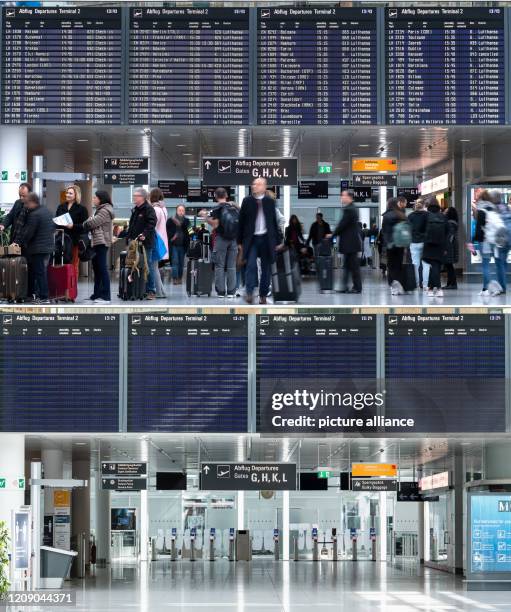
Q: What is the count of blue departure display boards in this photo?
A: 8